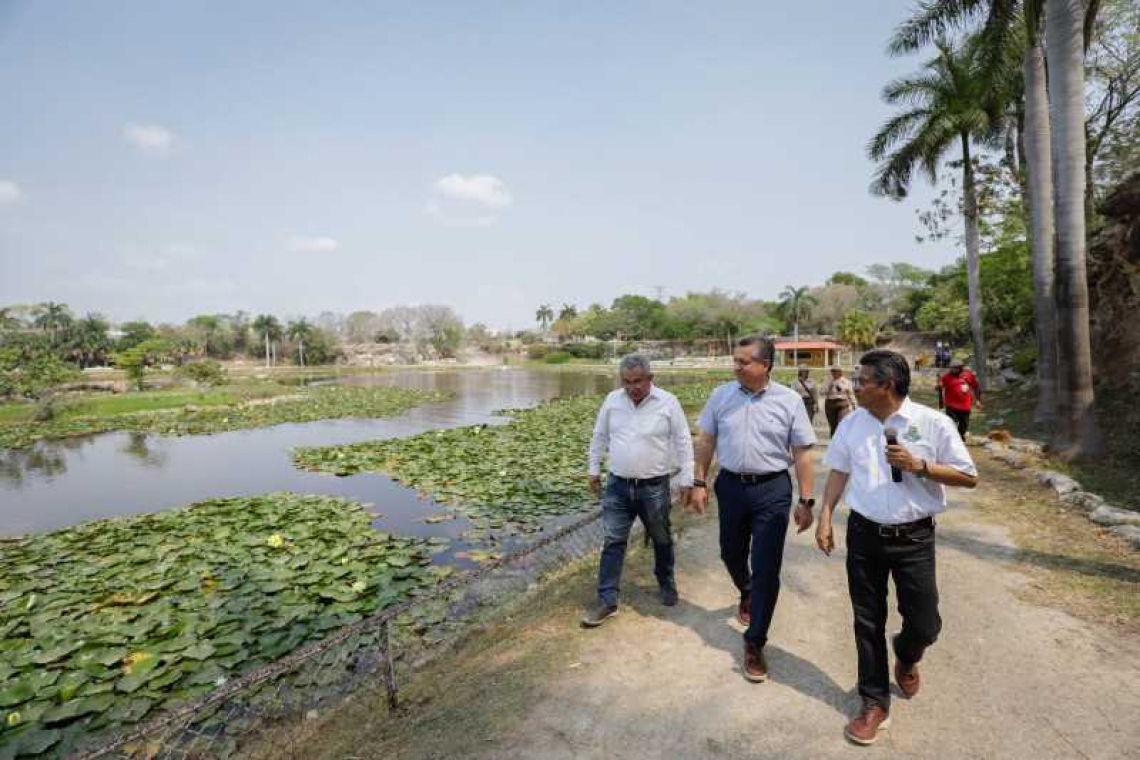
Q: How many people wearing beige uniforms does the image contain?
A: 2